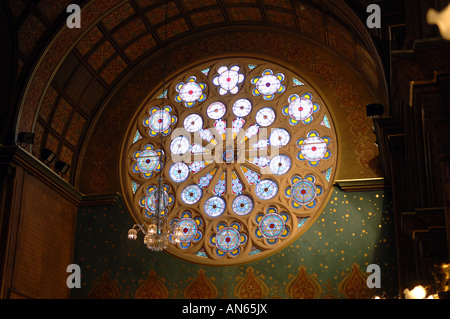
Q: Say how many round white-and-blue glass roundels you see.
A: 12